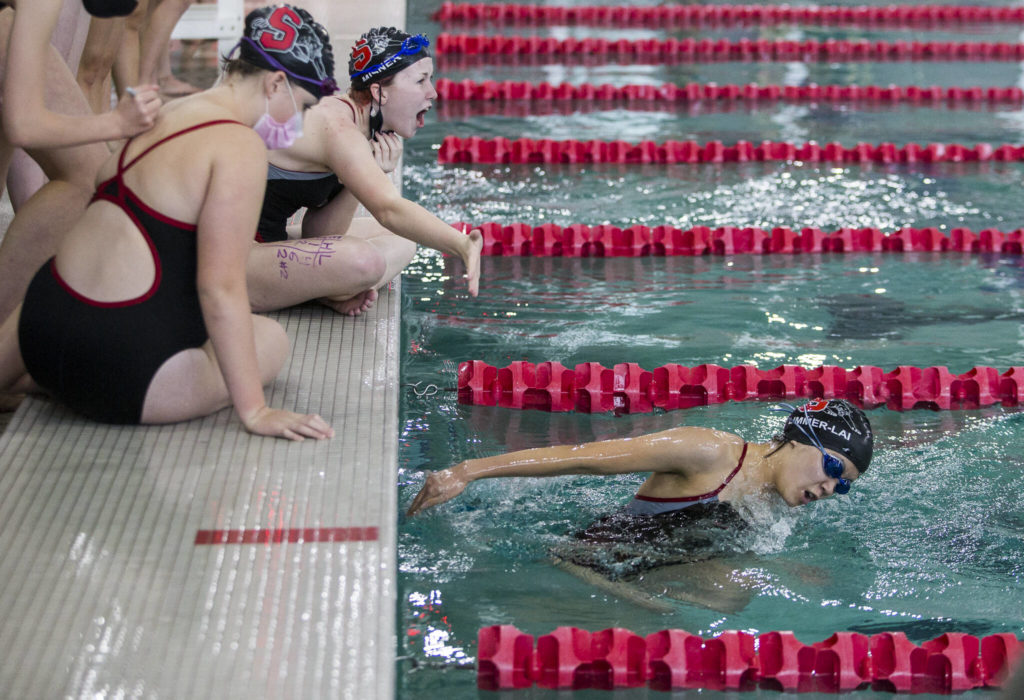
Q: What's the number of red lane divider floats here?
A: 7